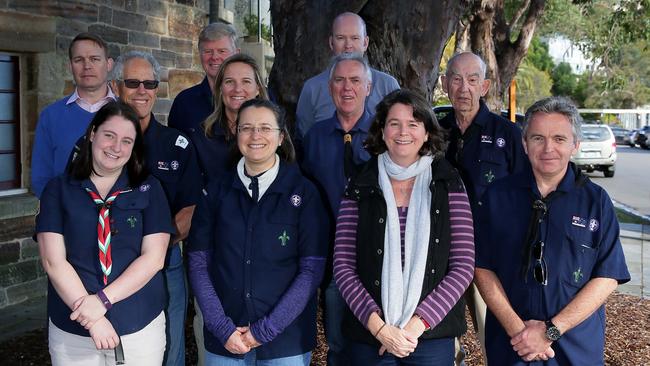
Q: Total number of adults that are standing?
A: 11